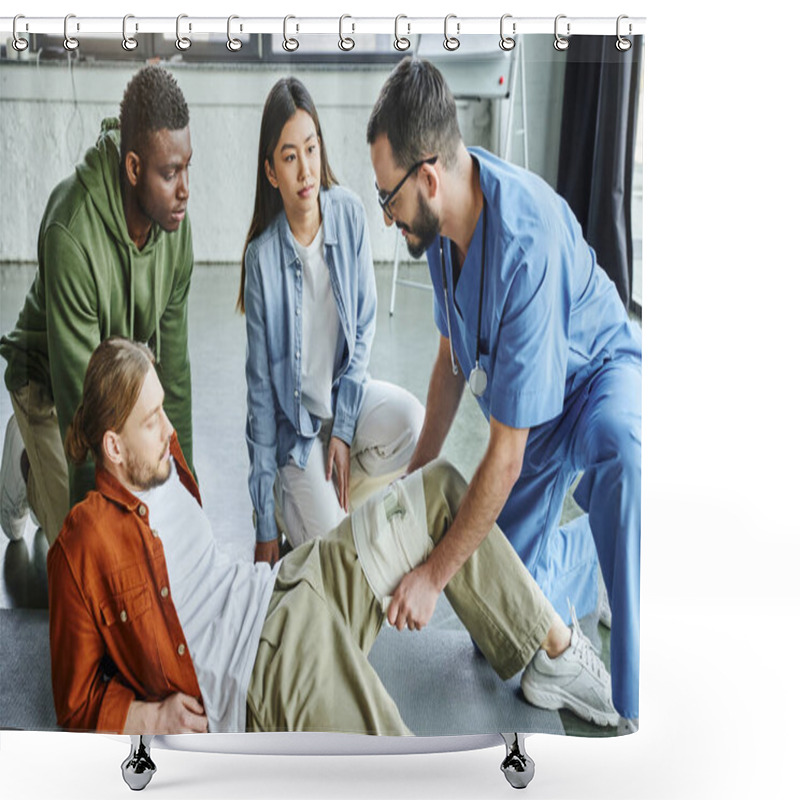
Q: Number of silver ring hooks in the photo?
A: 12